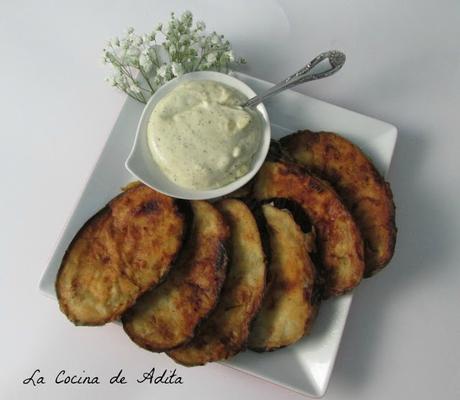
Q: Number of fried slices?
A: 6